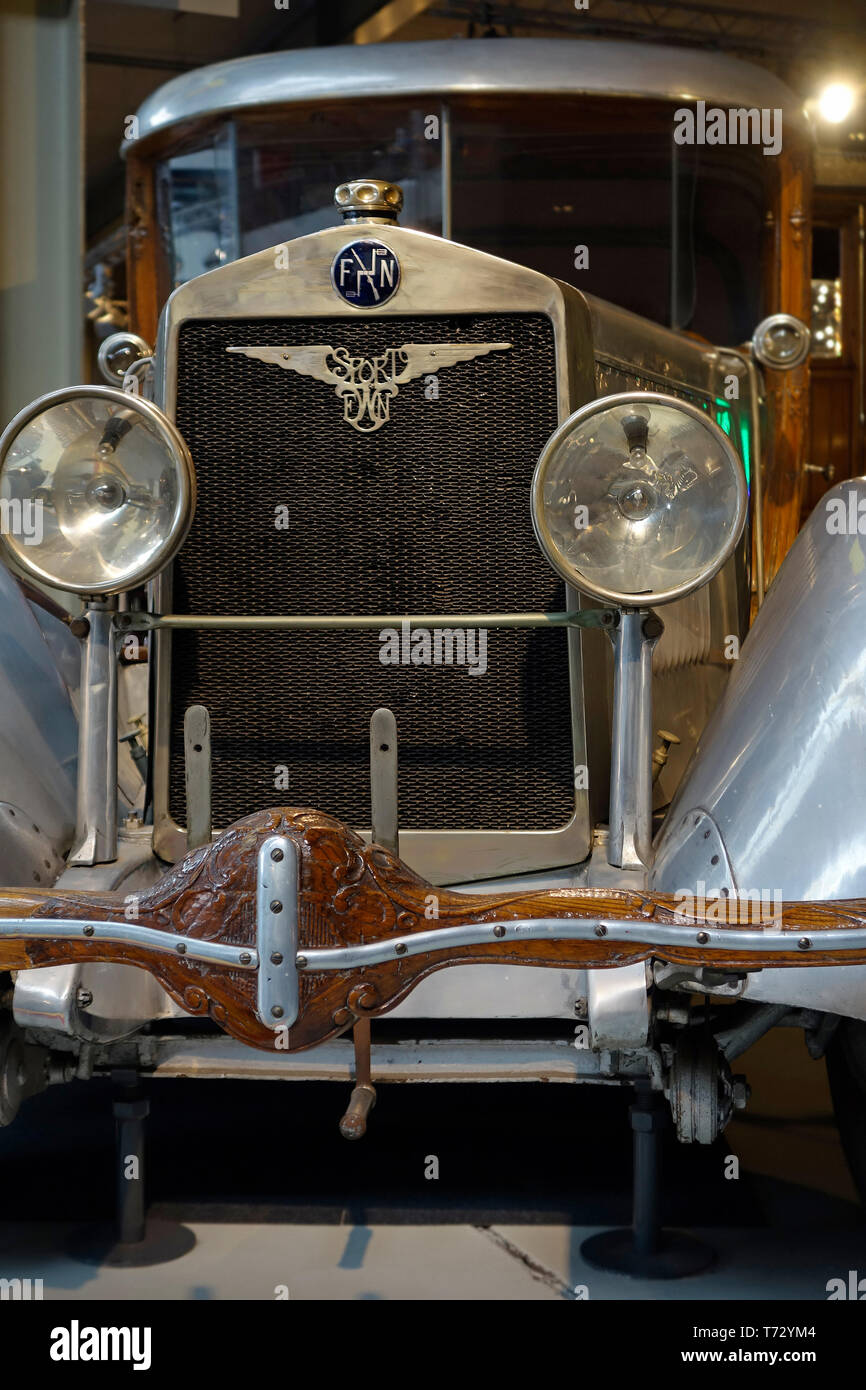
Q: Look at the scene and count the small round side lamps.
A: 2